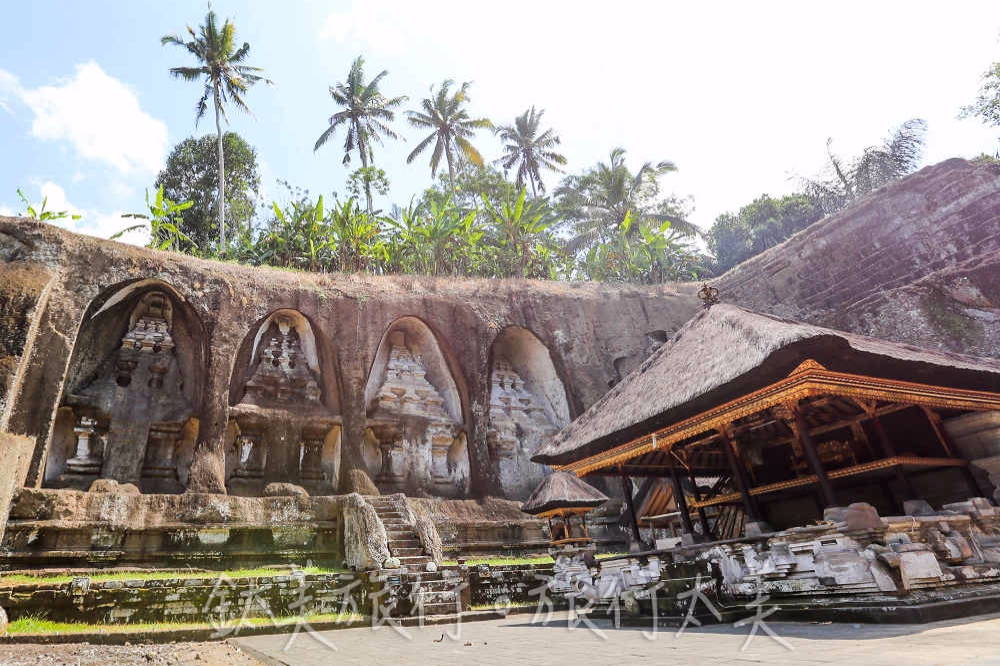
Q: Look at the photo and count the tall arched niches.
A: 4